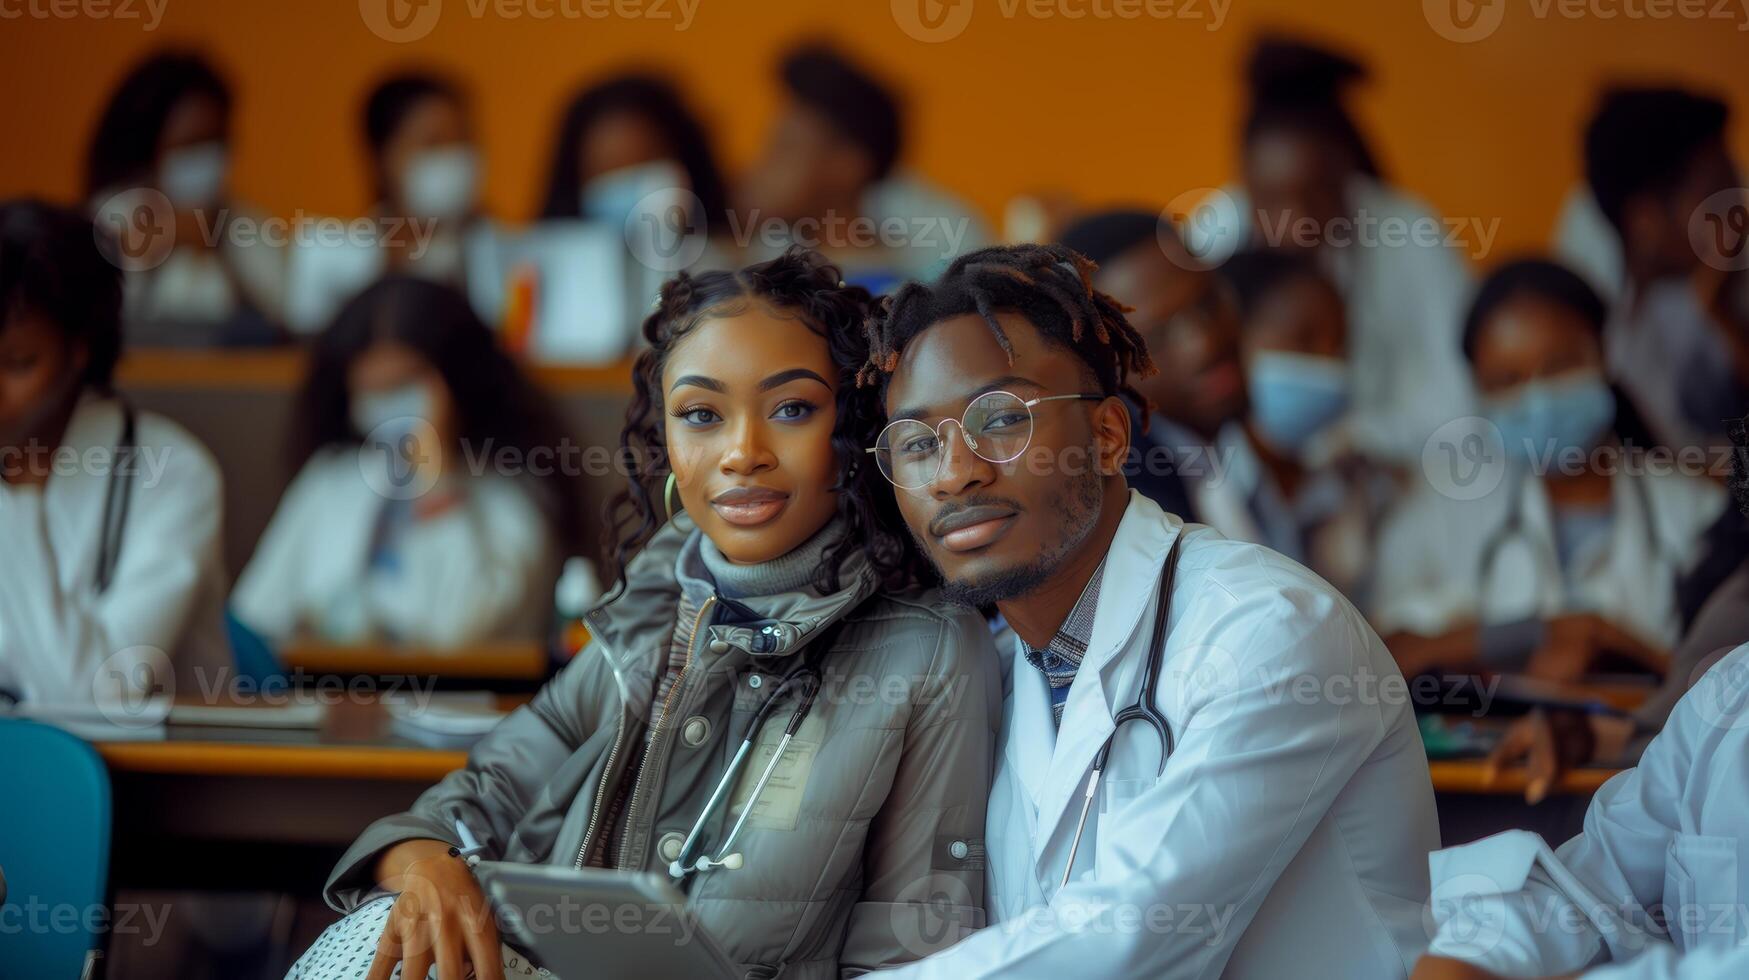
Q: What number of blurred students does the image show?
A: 11